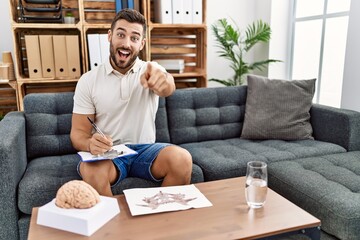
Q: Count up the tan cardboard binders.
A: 4